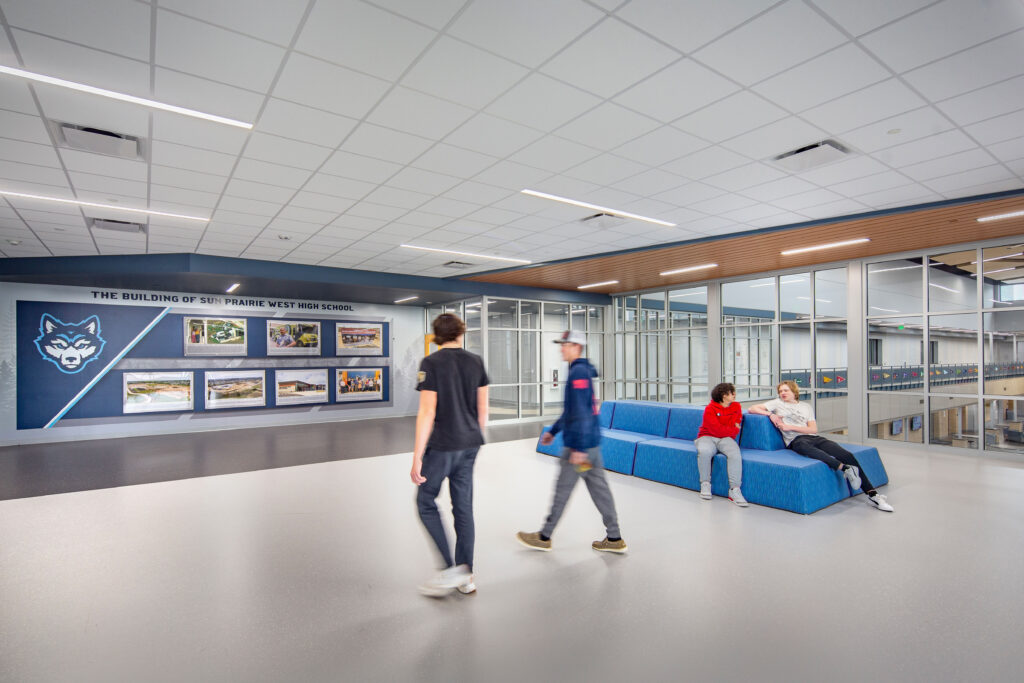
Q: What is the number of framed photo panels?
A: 7